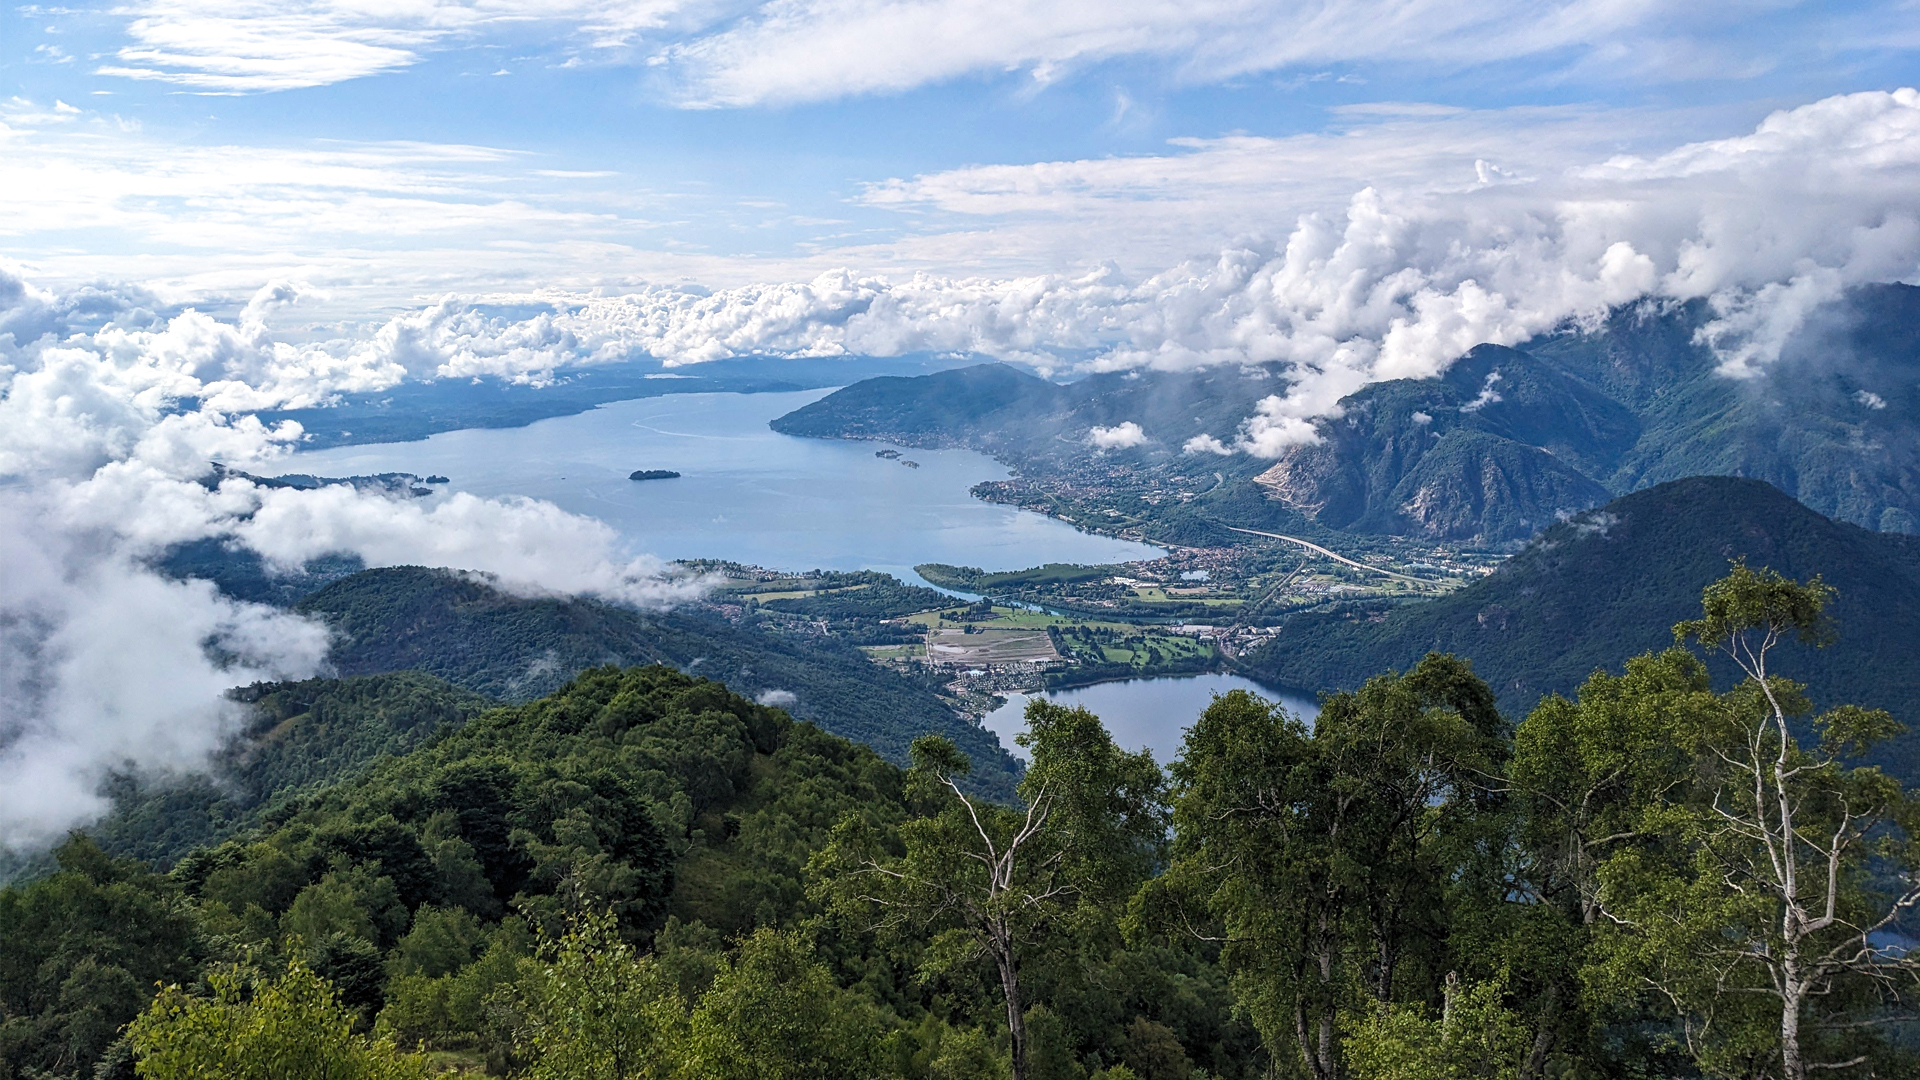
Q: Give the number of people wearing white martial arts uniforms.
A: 0